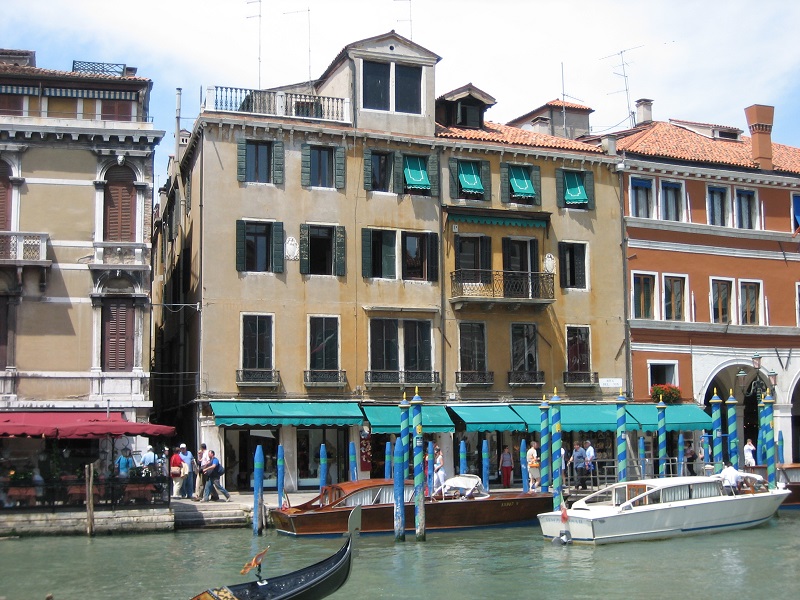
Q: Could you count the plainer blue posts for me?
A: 15